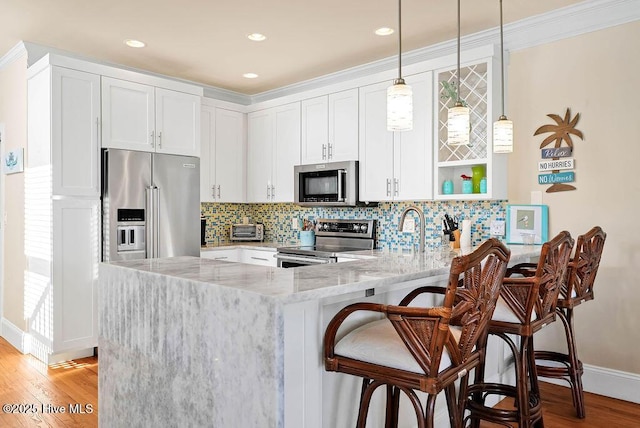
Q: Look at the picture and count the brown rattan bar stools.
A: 3